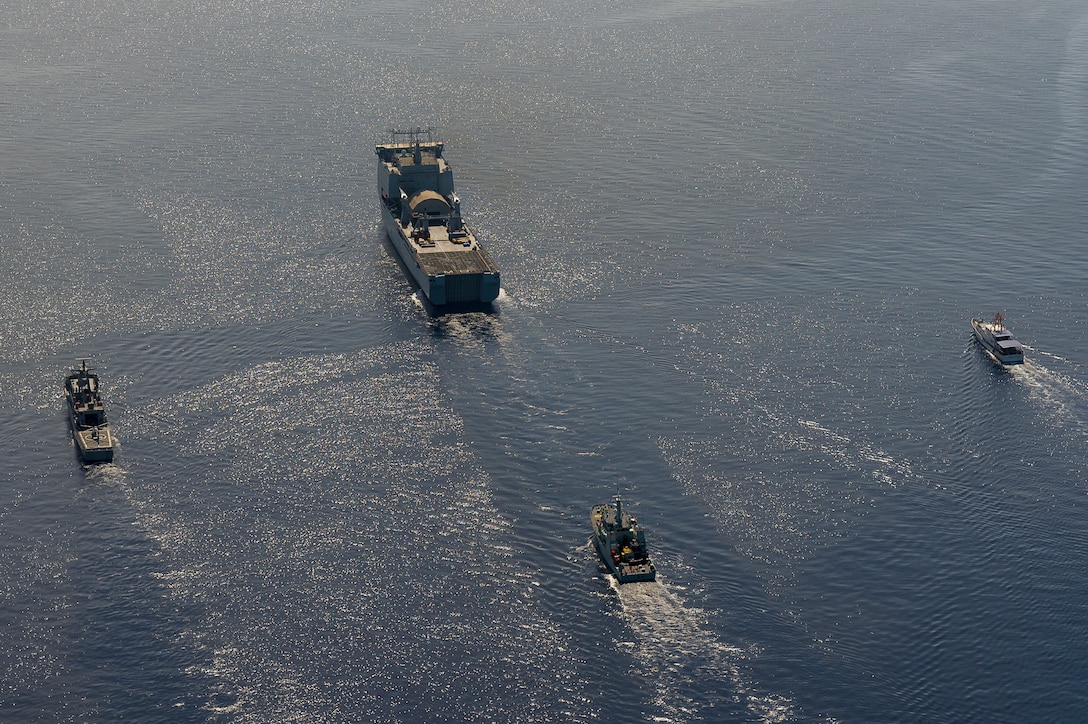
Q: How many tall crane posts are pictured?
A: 2